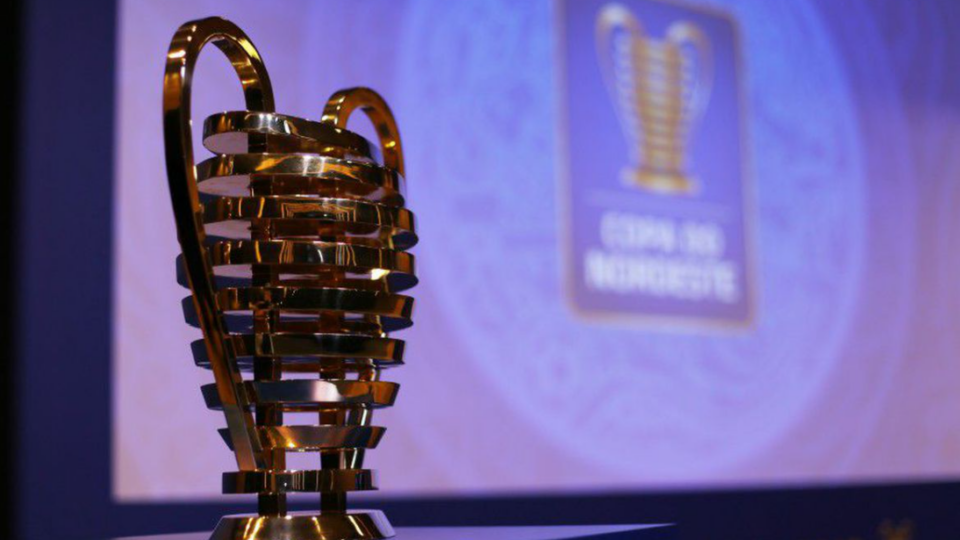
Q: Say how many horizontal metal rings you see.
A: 9